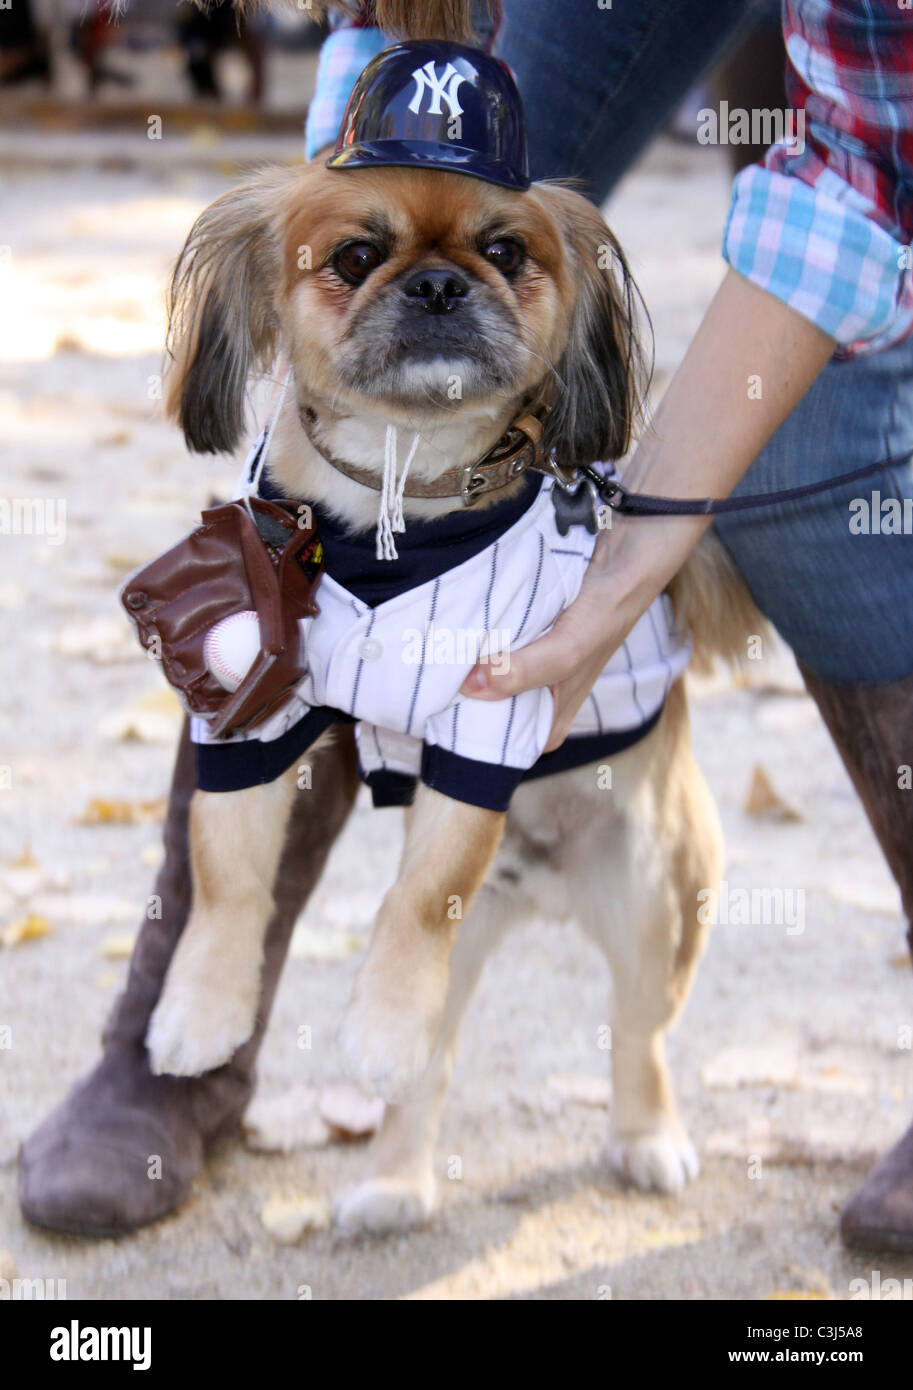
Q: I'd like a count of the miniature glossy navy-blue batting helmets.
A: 1